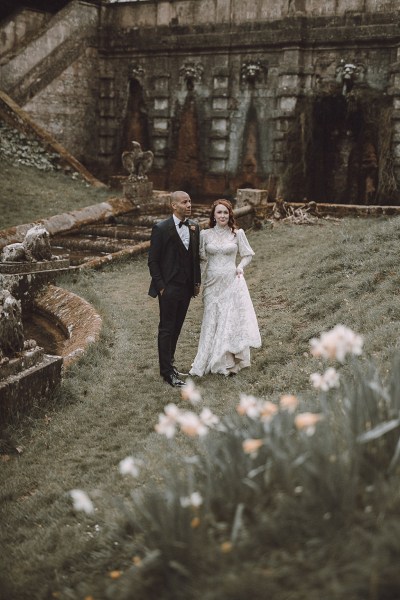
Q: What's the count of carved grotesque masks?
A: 4